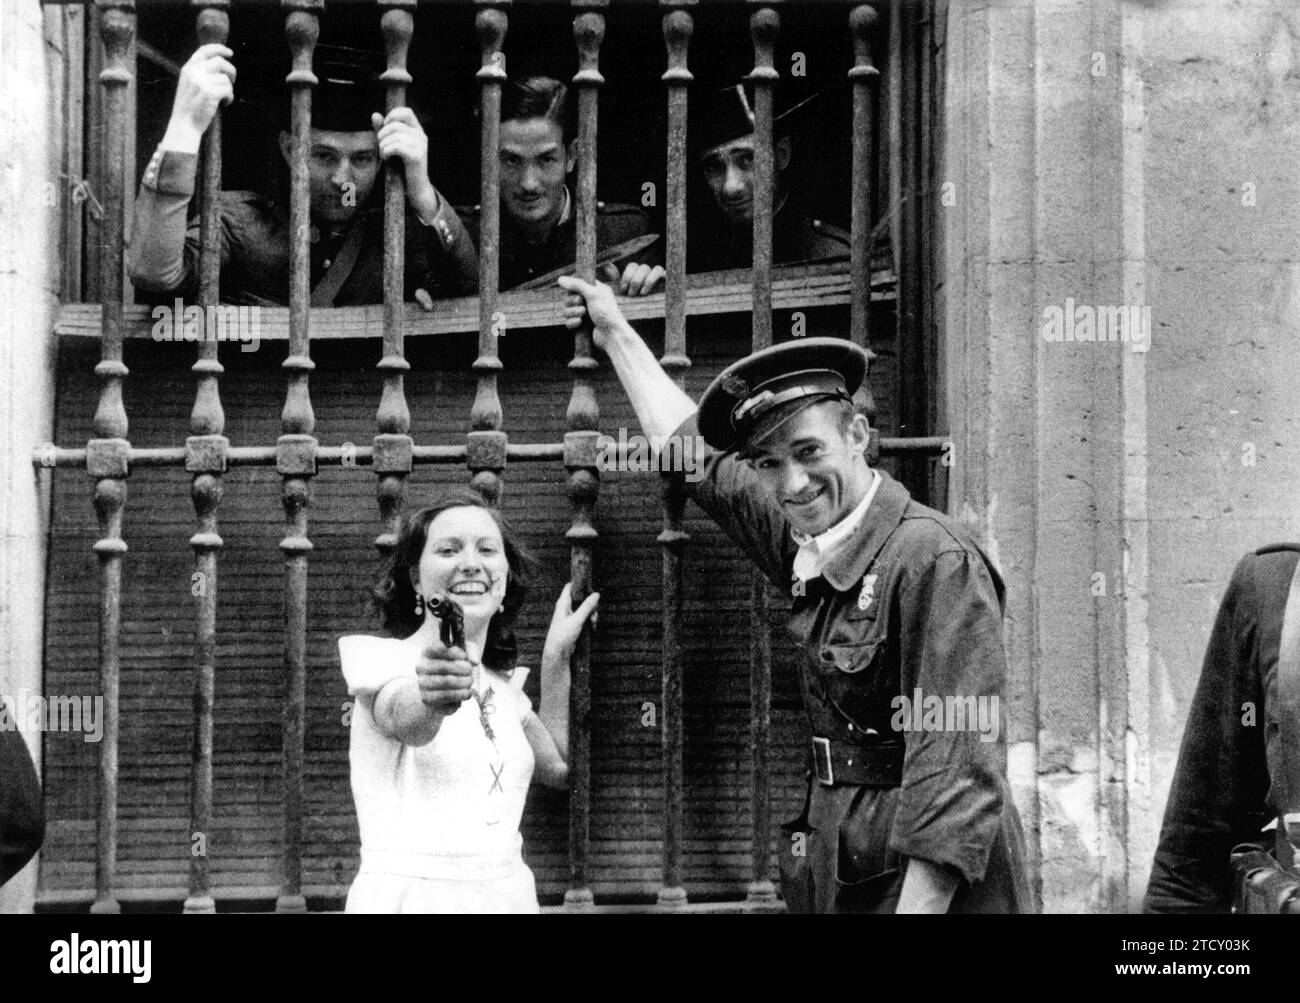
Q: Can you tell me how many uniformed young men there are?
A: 4